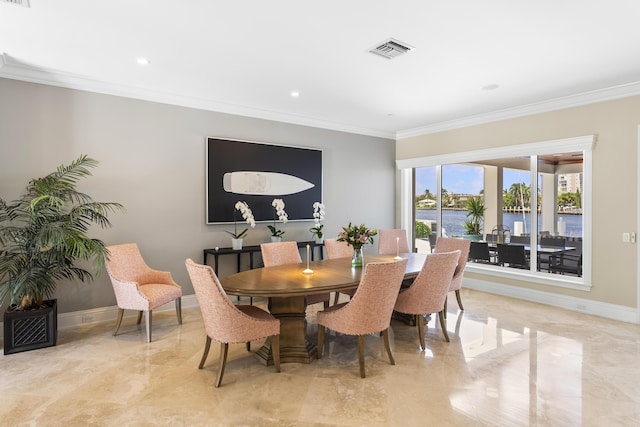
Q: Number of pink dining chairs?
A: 8